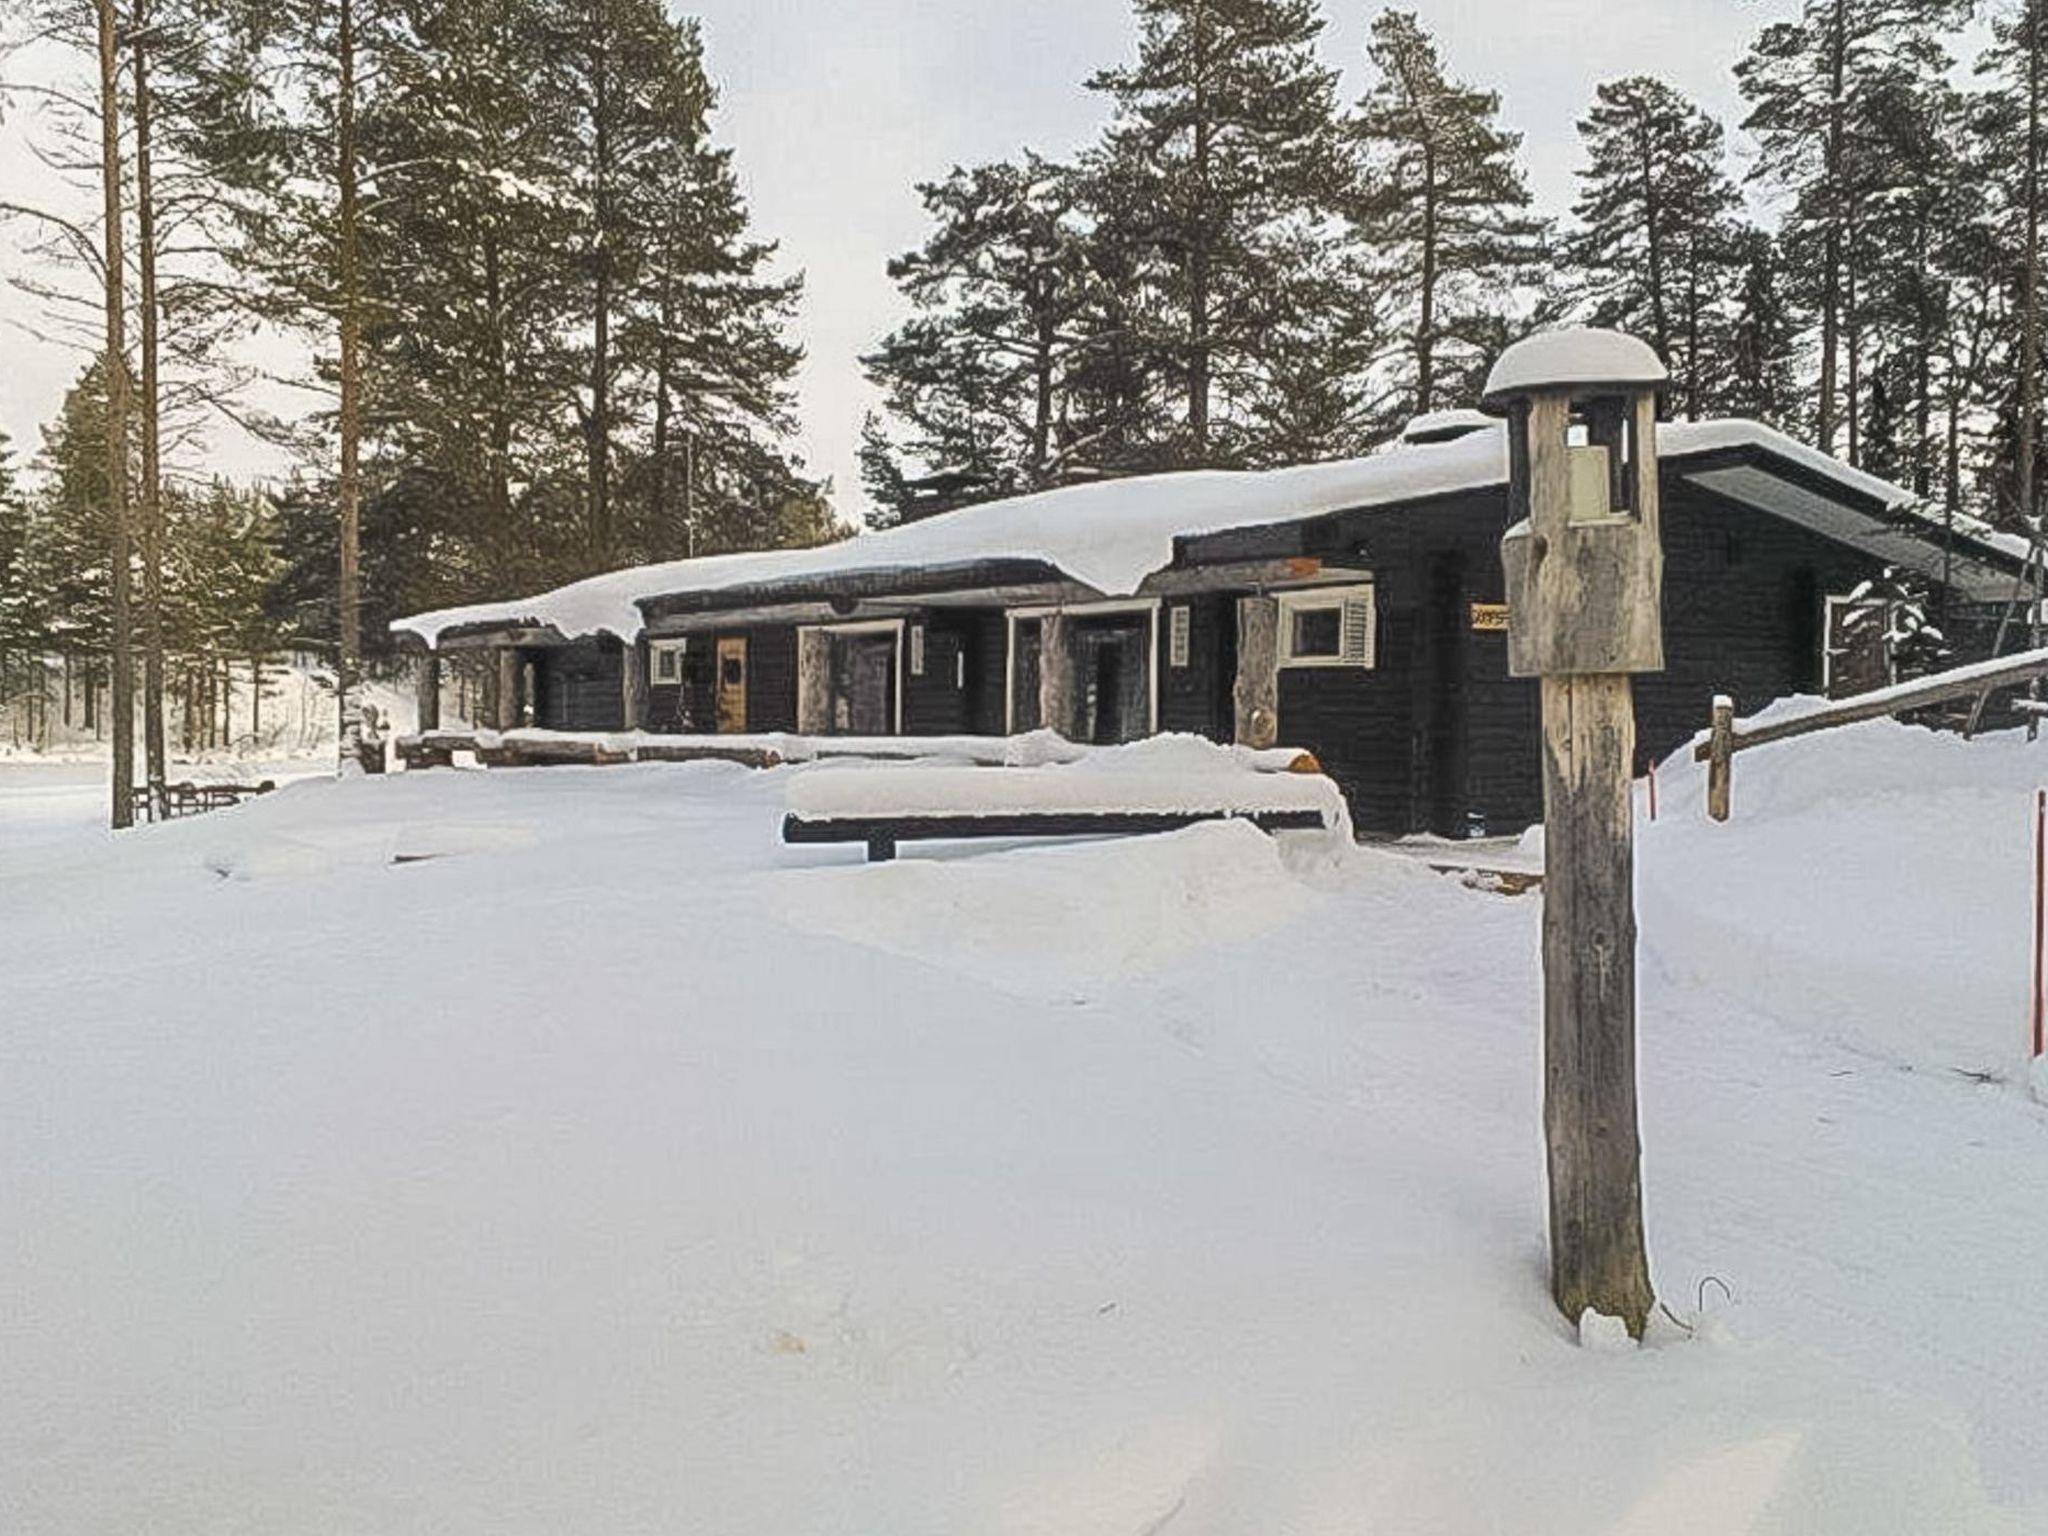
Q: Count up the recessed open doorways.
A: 2